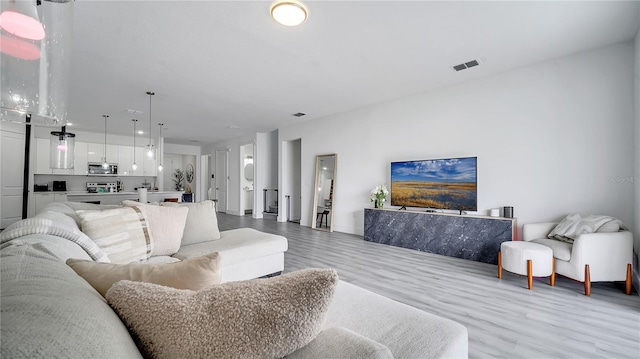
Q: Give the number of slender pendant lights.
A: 4